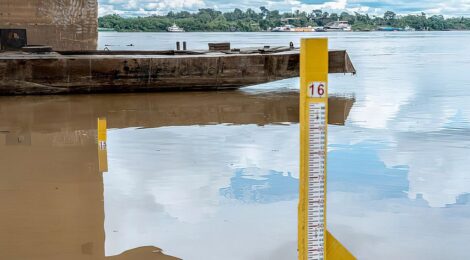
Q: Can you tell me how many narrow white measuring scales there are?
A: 1